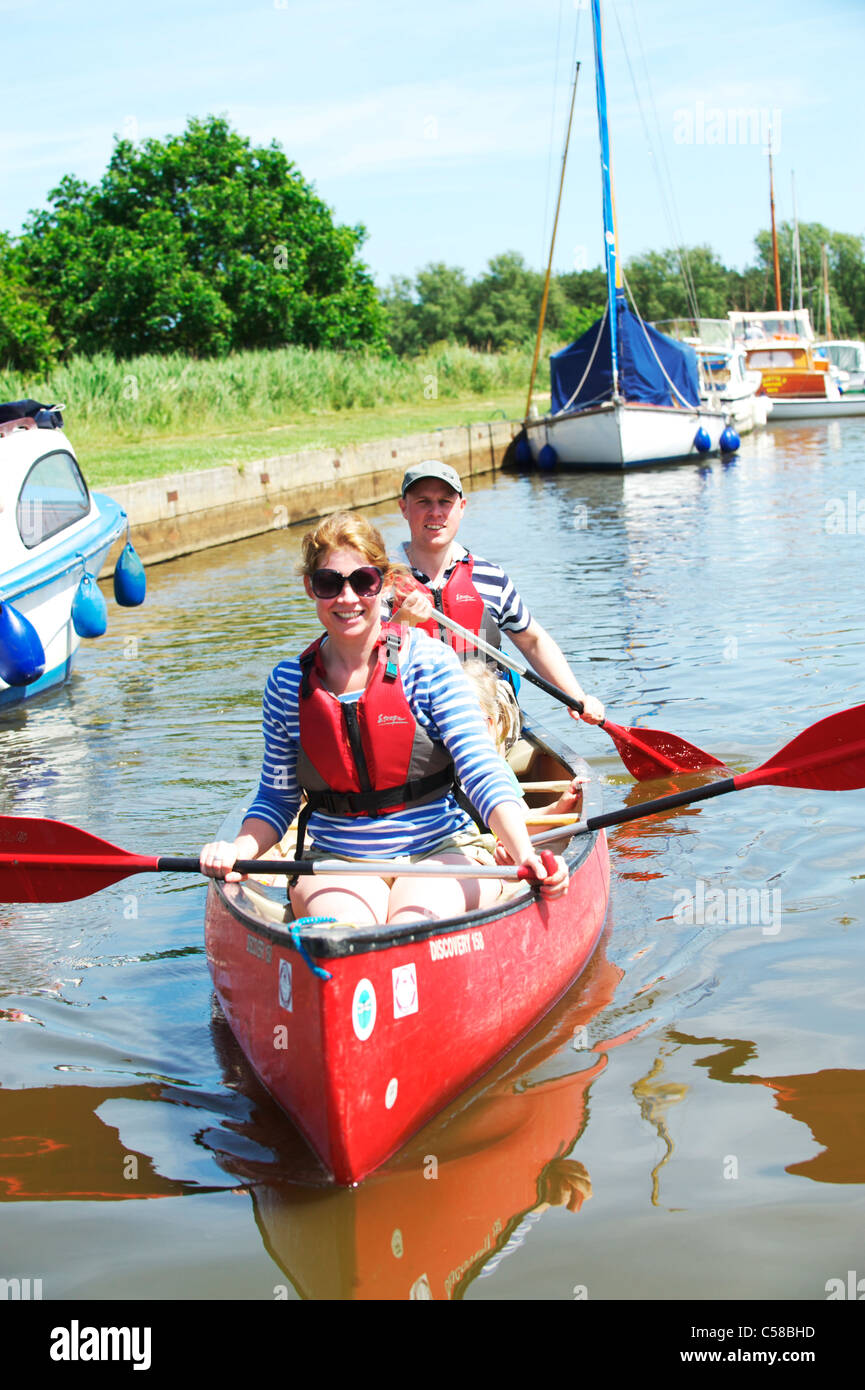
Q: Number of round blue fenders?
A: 7